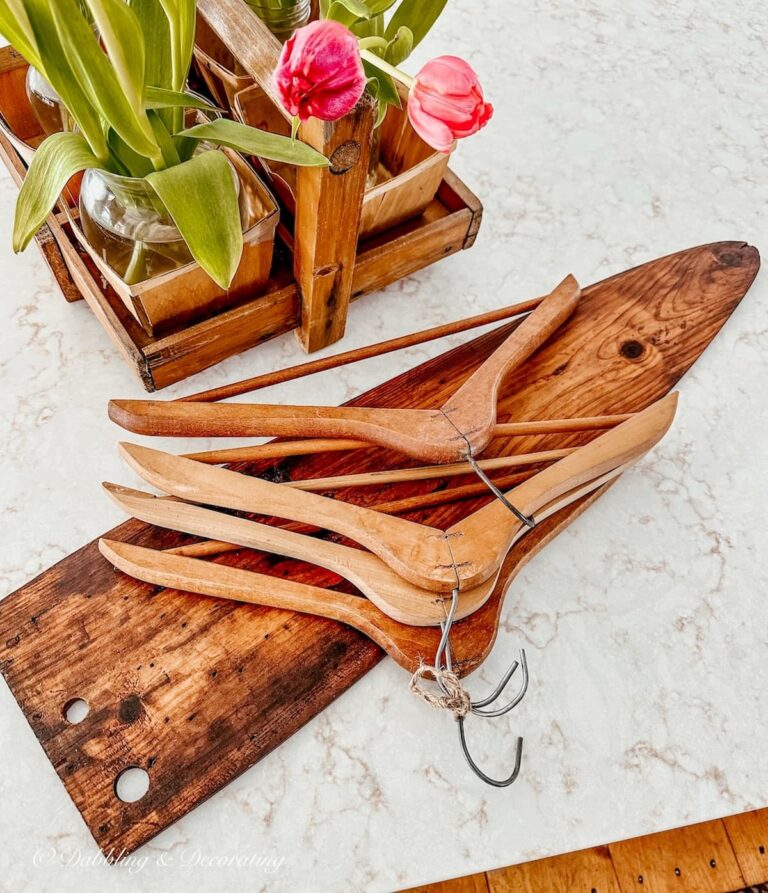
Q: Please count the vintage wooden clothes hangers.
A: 4